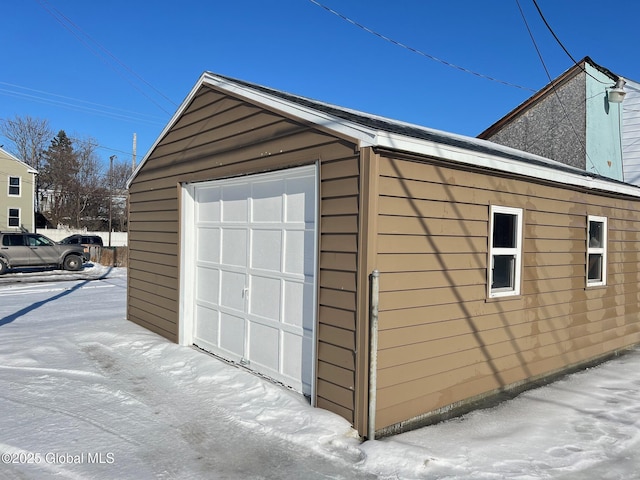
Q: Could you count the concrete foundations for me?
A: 1